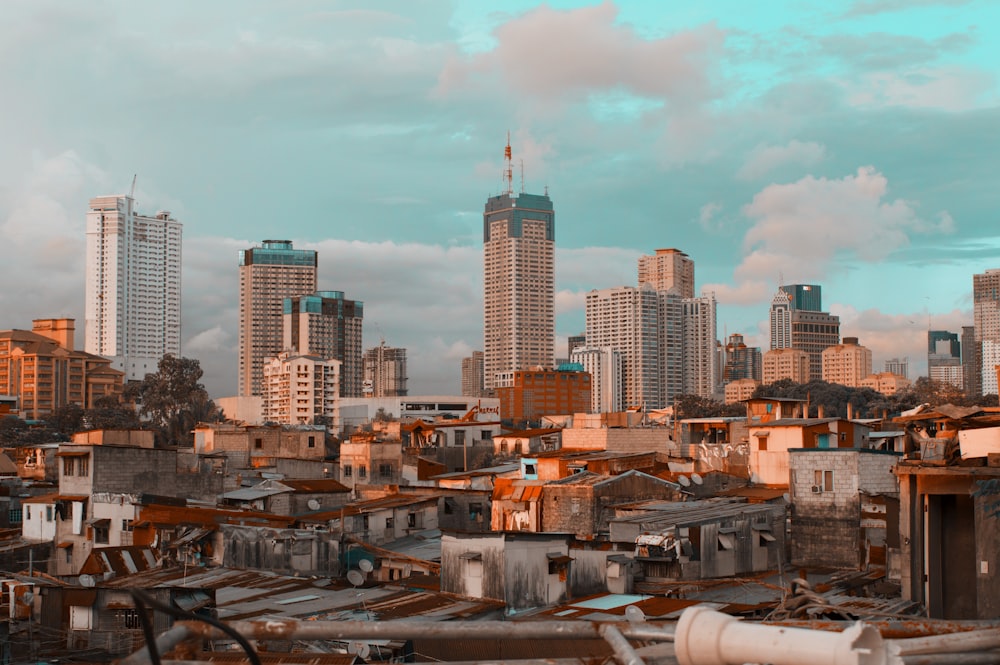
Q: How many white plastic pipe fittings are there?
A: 1